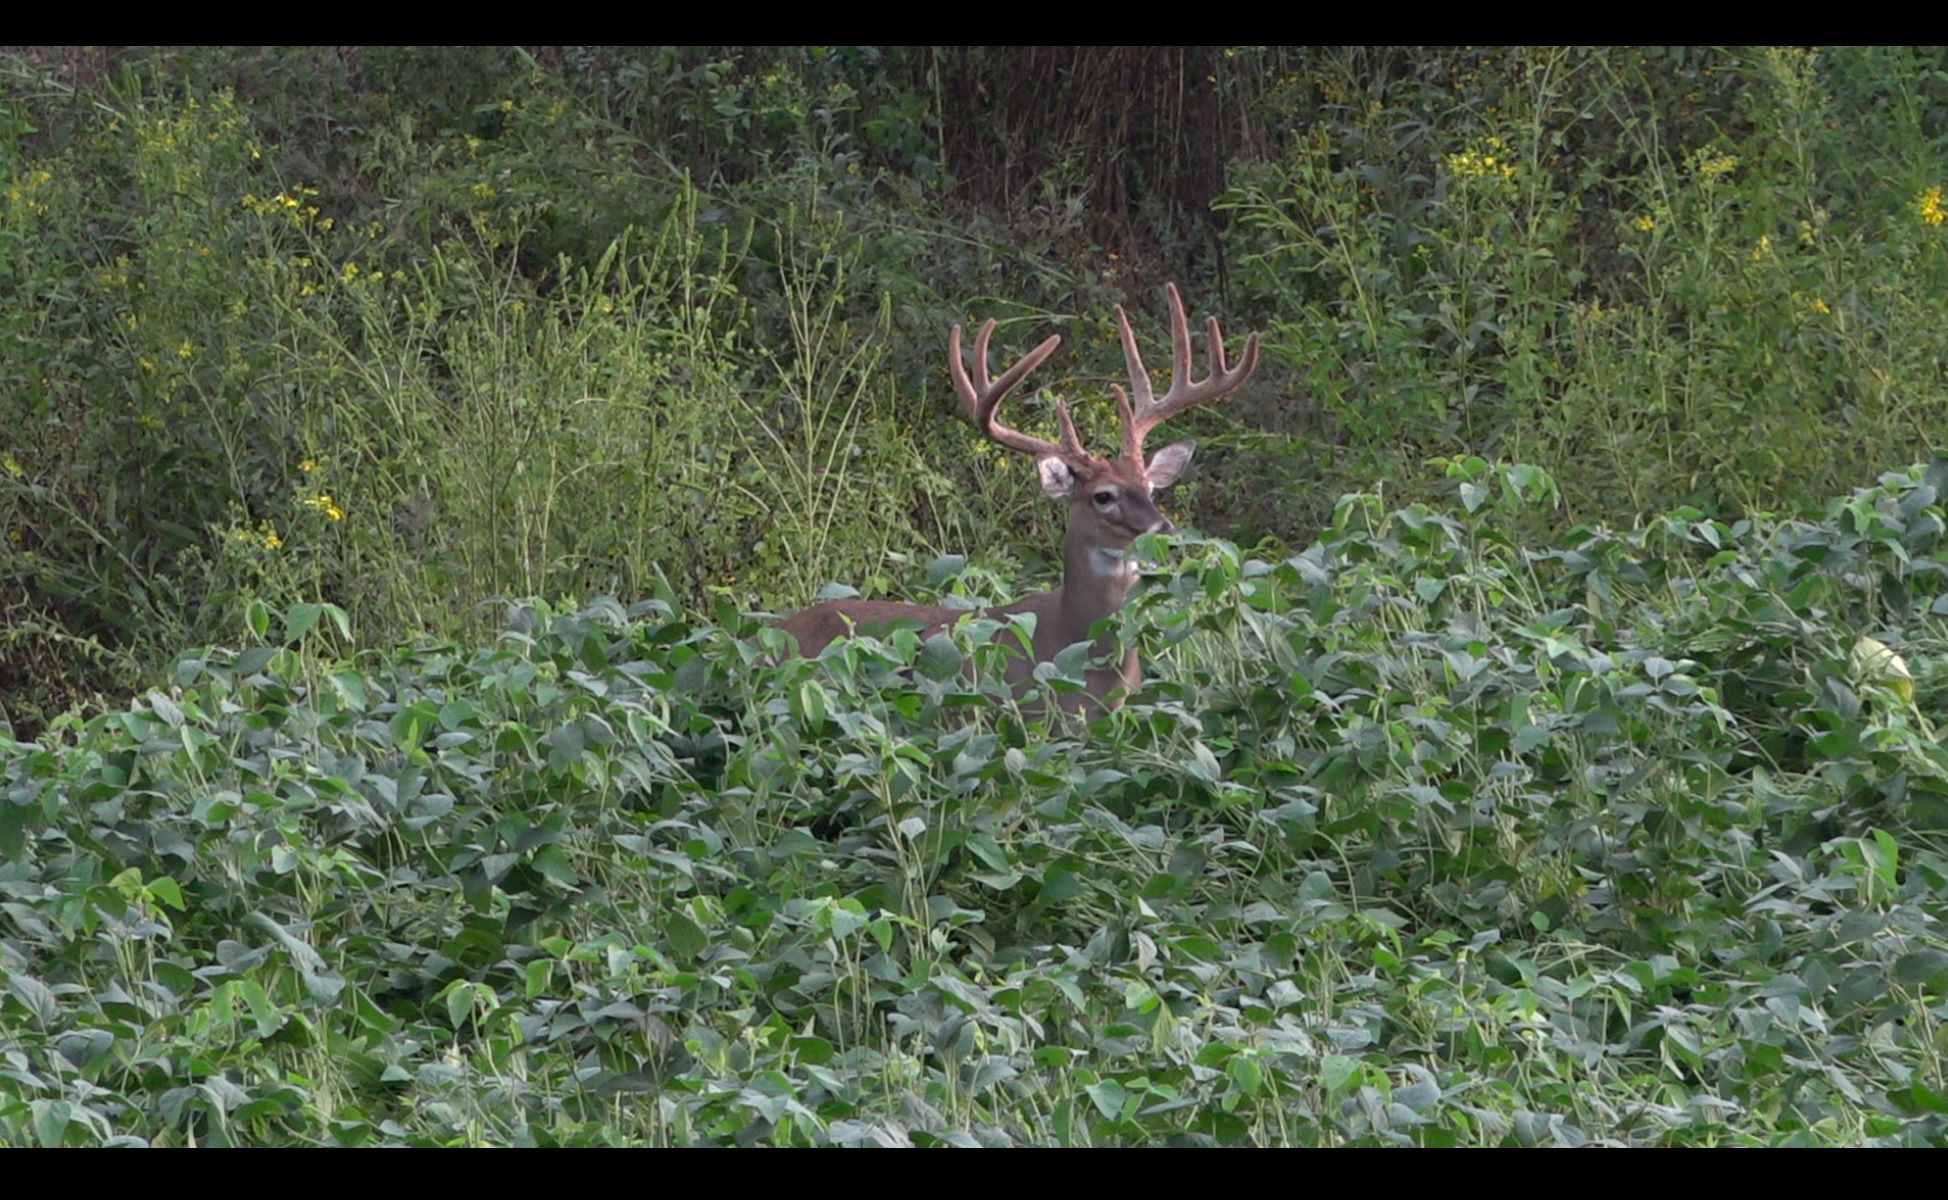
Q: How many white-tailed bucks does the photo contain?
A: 1